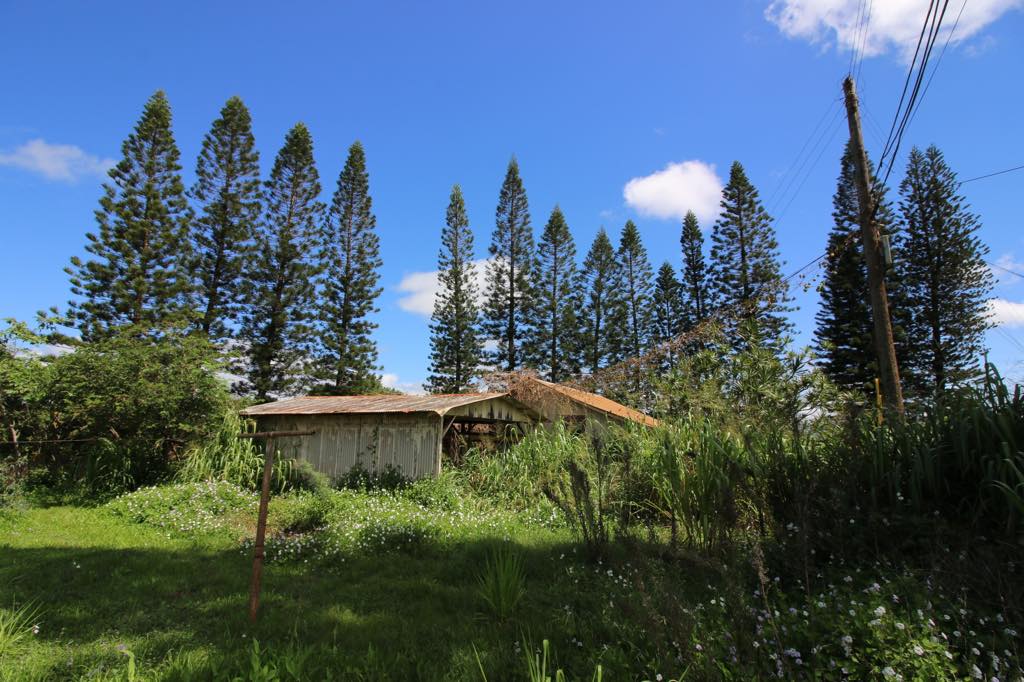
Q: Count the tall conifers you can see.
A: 14